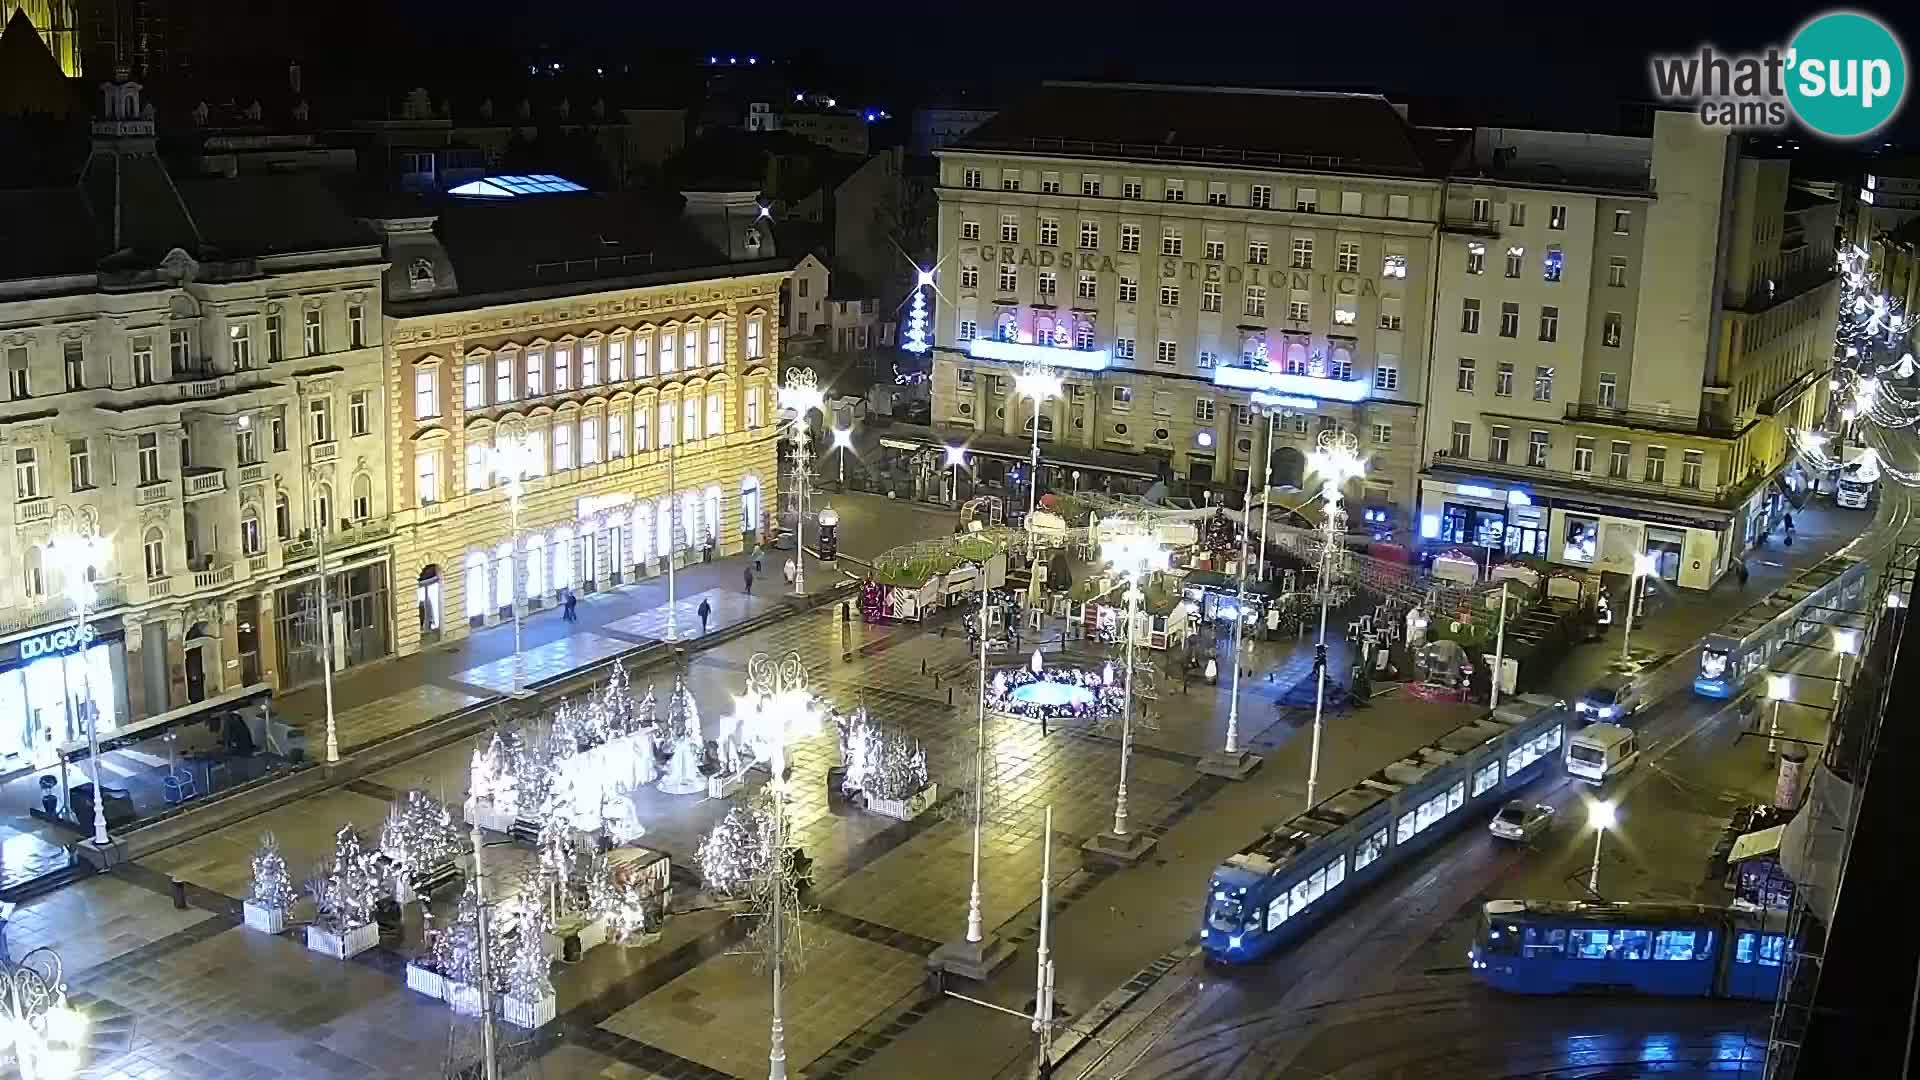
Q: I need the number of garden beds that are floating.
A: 0